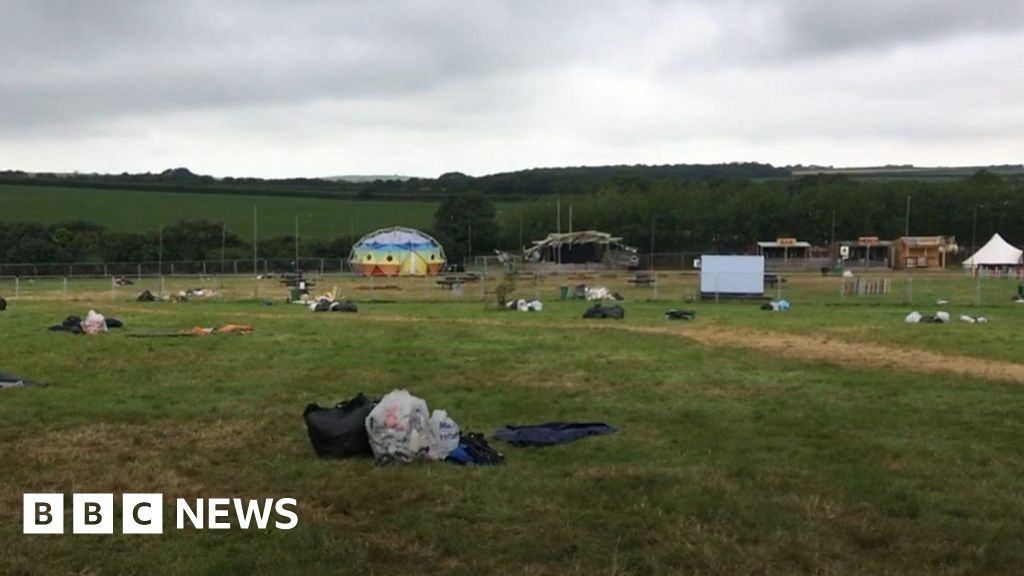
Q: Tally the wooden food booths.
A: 3